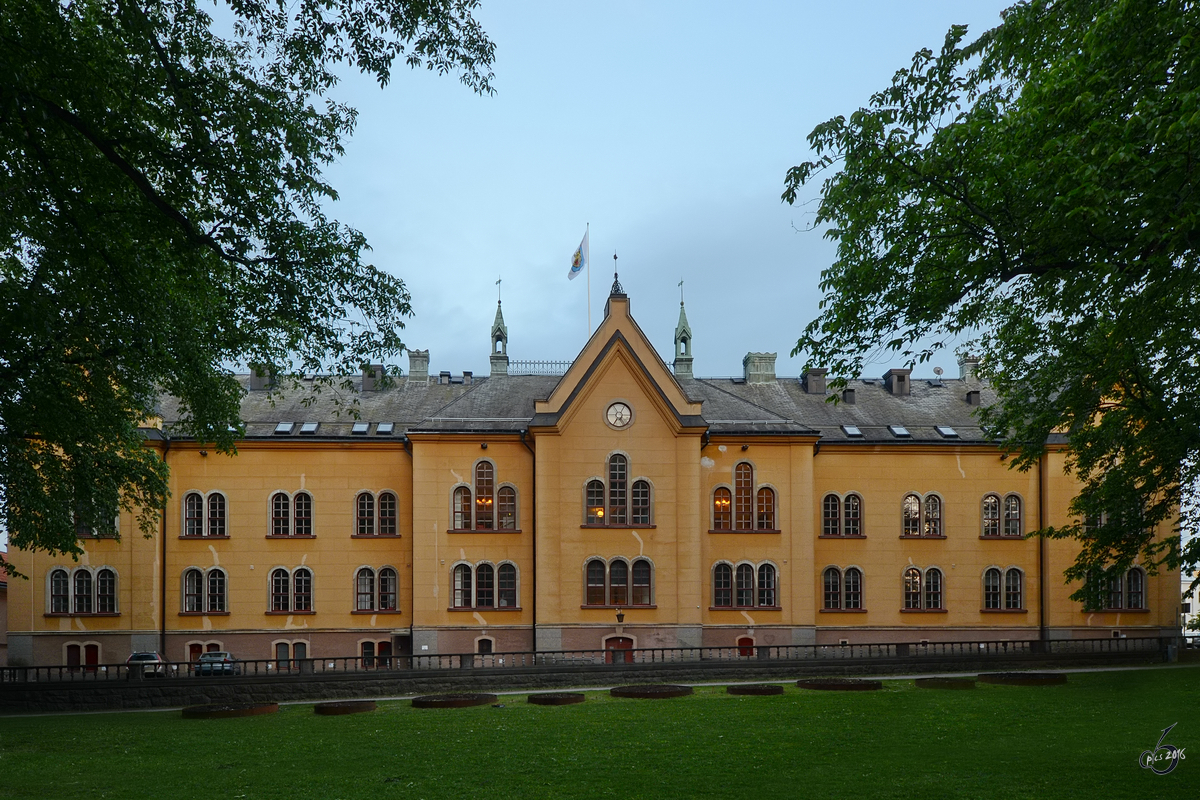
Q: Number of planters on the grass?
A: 9